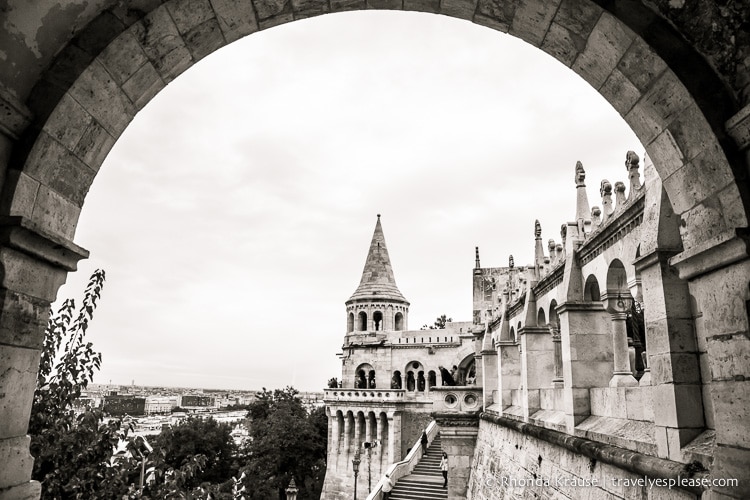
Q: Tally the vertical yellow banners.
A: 0